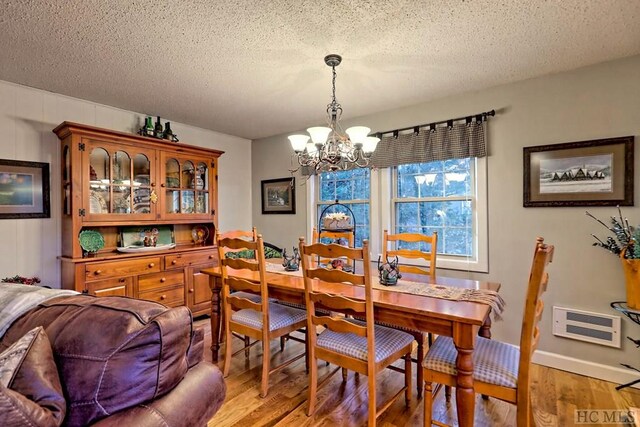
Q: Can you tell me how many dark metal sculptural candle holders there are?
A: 2